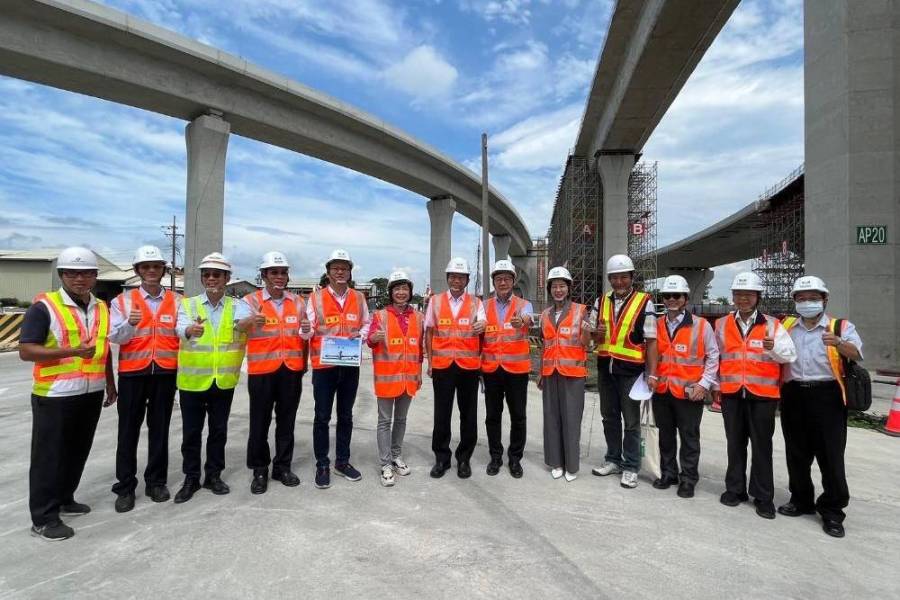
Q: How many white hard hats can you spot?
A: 13